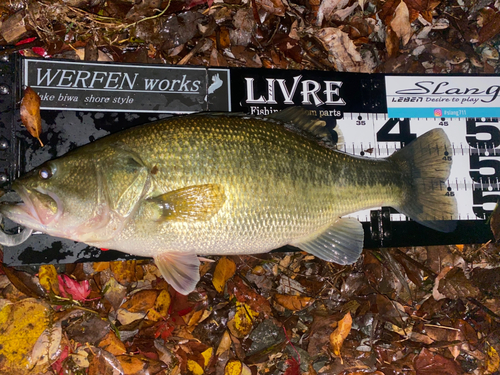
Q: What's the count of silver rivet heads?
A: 4